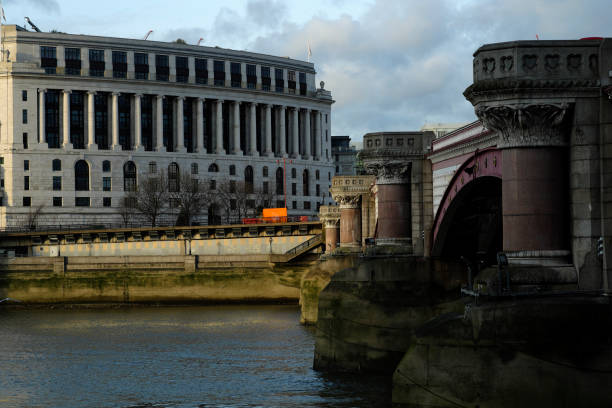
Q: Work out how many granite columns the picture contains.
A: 4